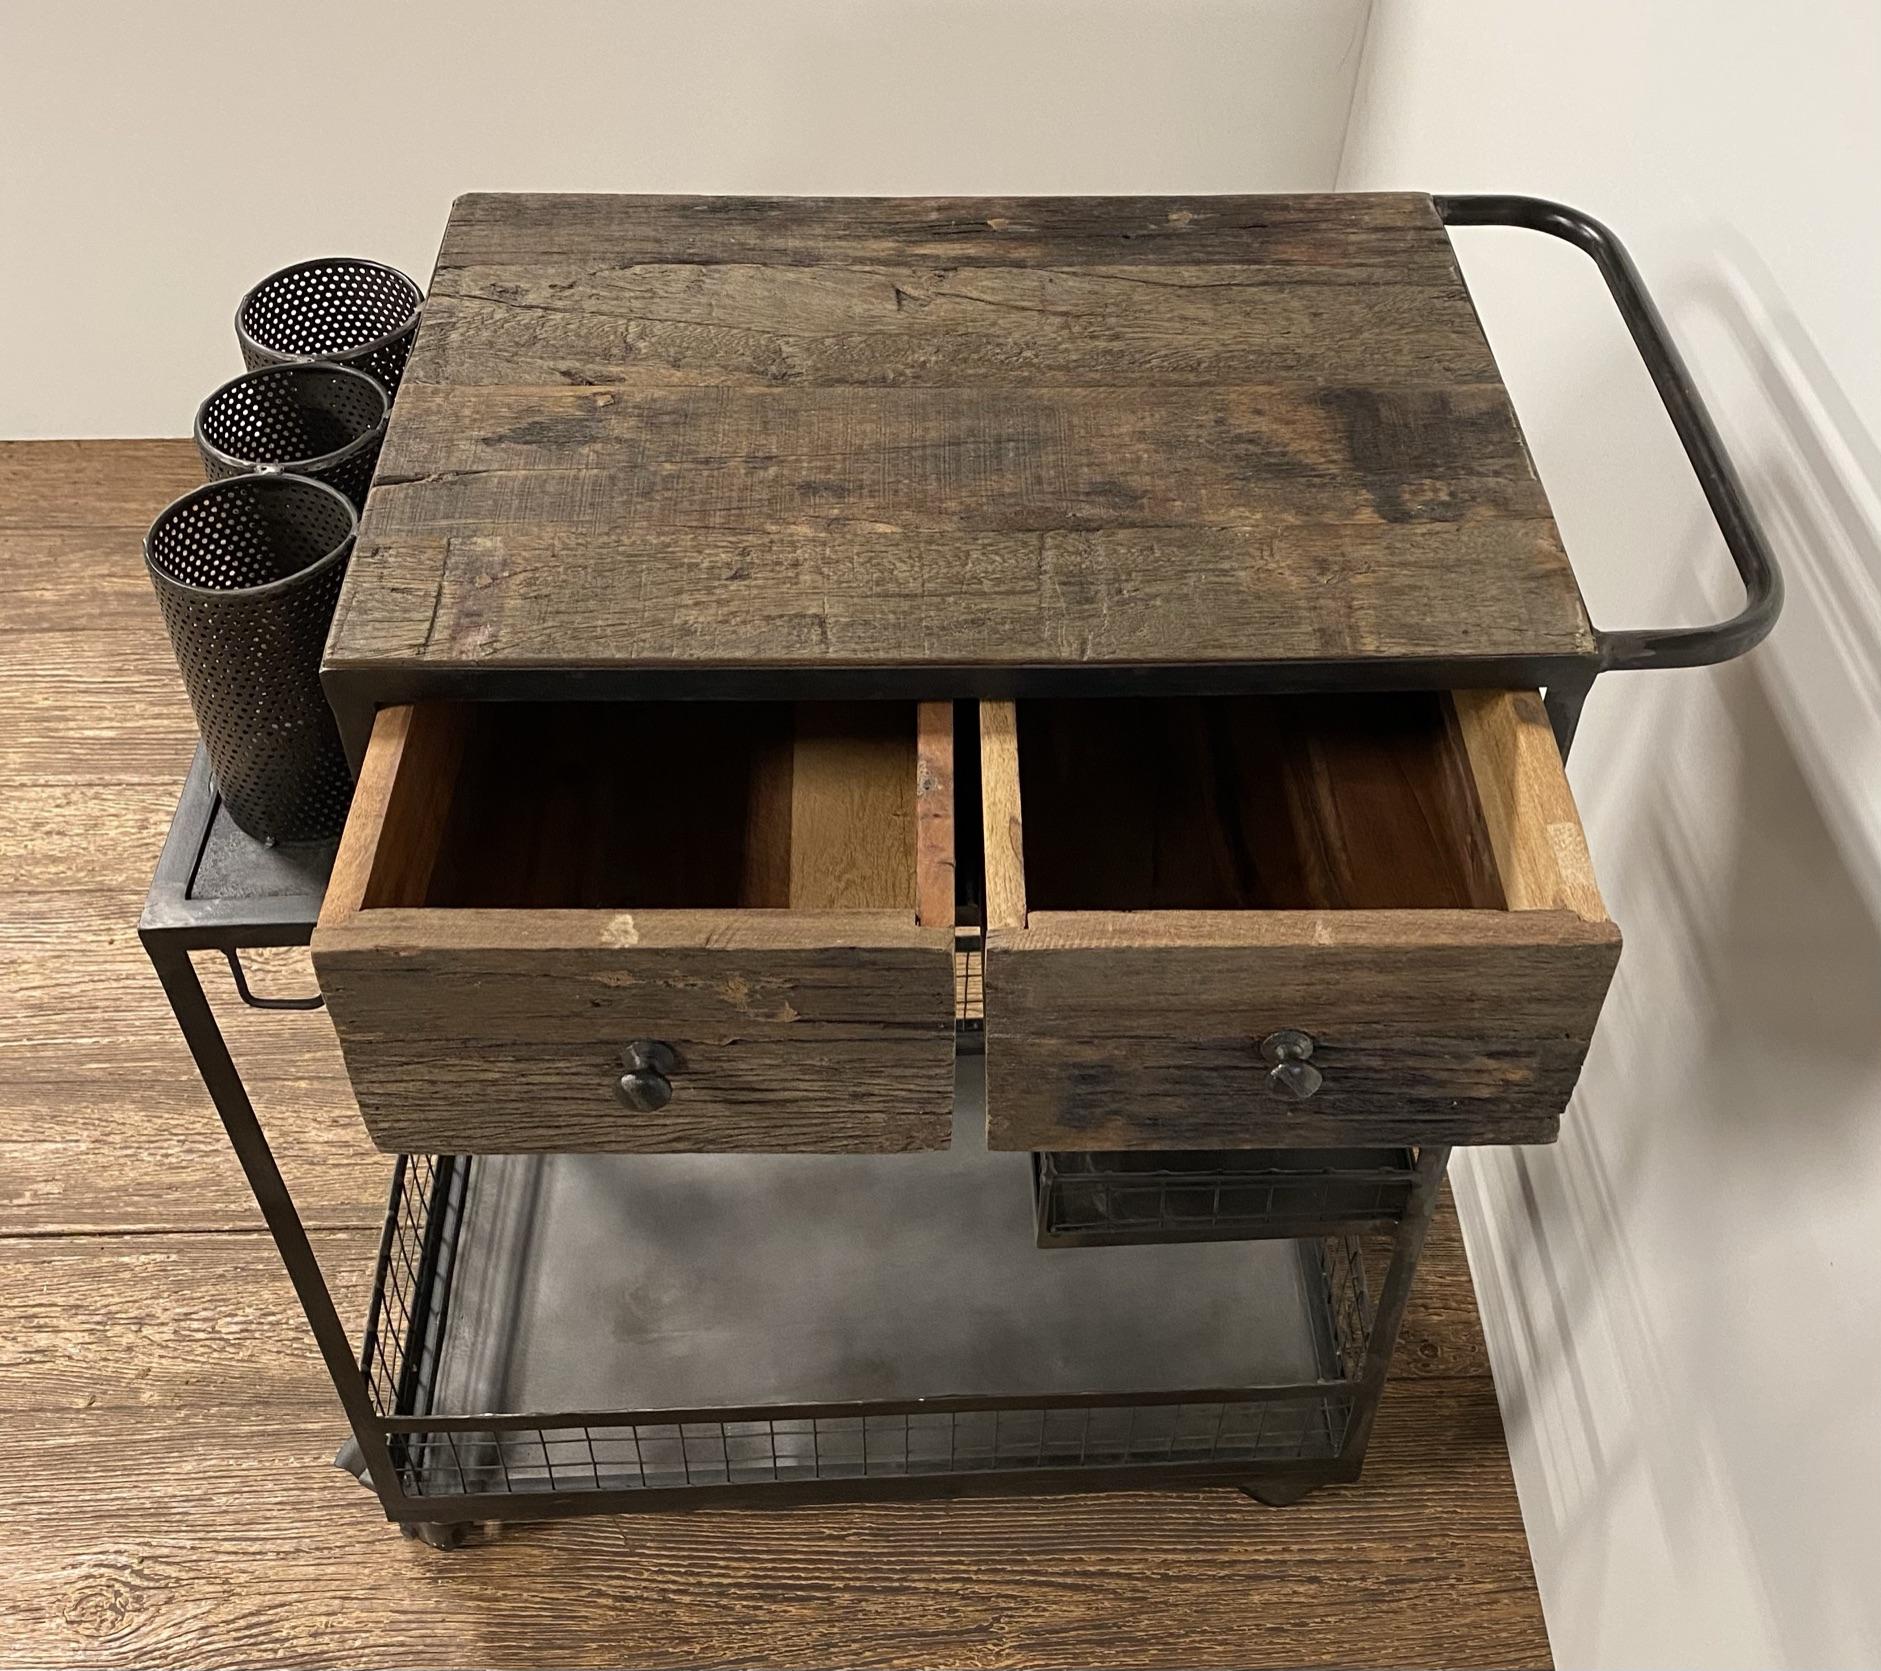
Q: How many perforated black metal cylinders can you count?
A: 3